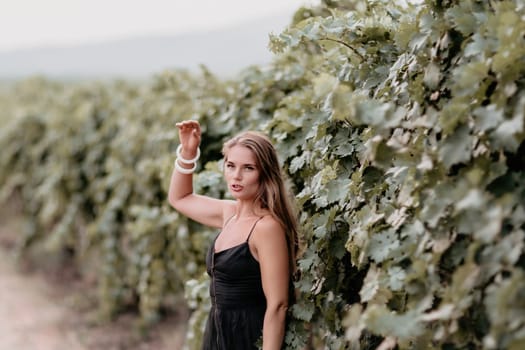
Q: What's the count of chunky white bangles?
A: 2